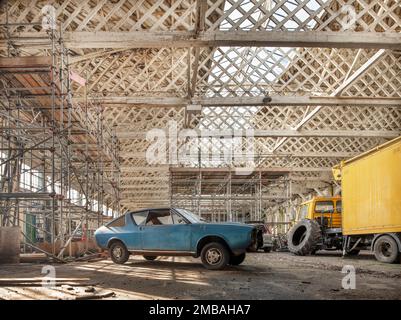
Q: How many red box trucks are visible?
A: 0